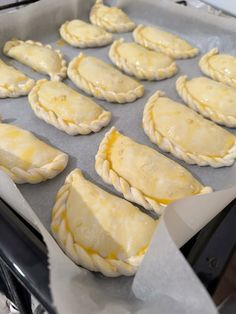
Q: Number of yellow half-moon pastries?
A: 14